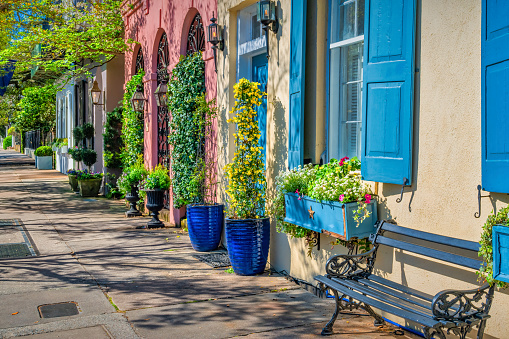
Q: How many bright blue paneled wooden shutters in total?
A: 3